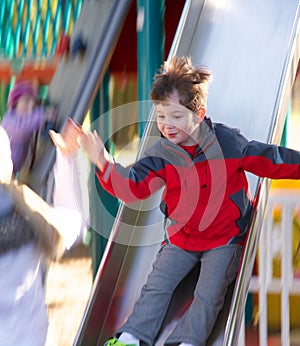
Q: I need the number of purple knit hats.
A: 1